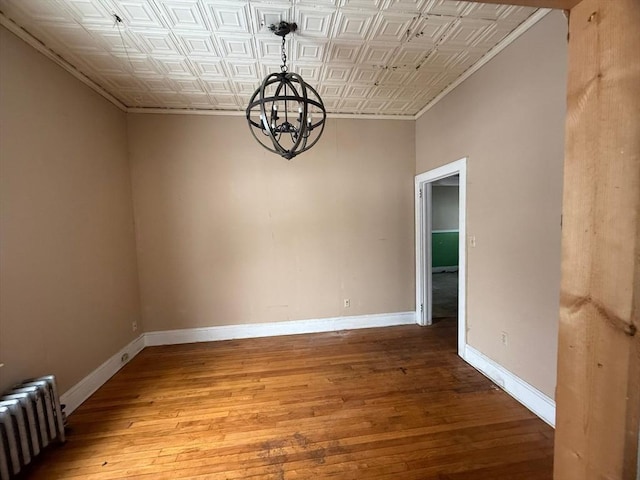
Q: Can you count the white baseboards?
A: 3